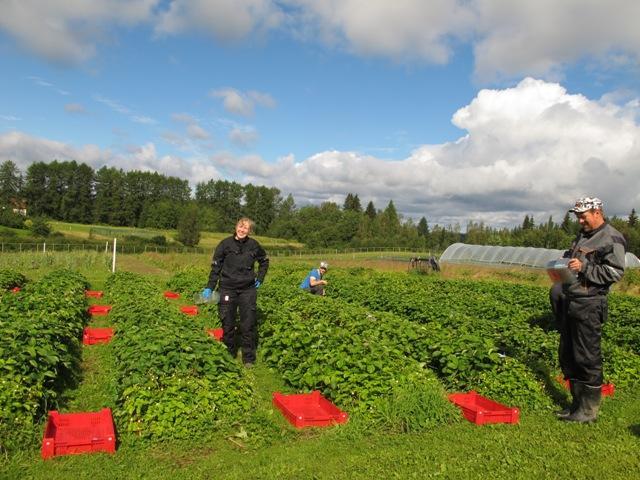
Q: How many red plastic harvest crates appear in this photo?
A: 11